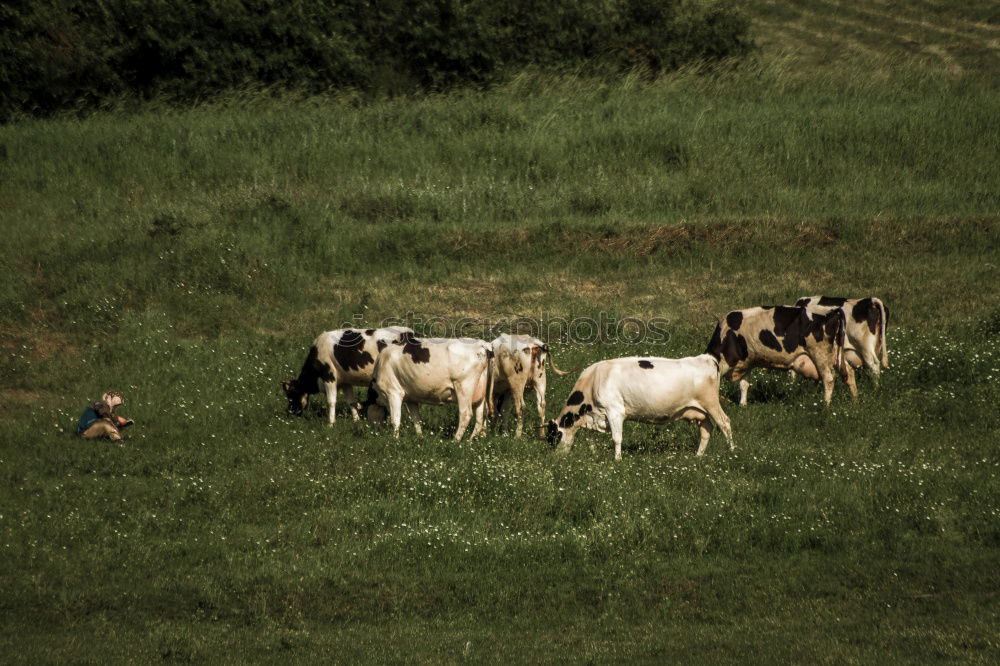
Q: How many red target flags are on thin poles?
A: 0